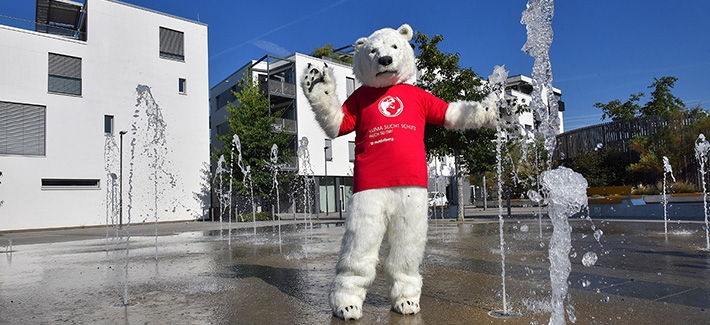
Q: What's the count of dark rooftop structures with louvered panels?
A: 1